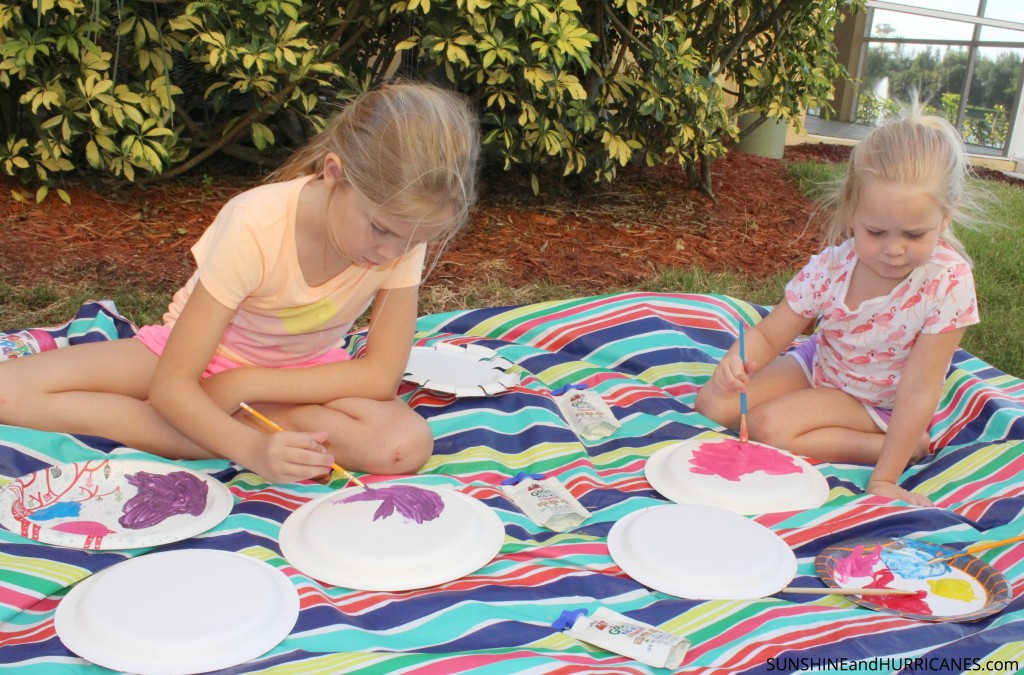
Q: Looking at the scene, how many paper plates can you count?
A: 7